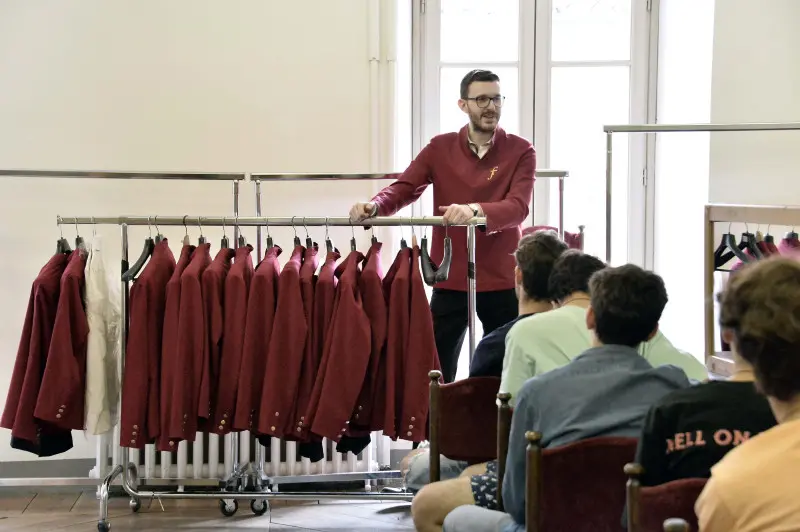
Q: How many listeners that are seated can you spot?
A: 5